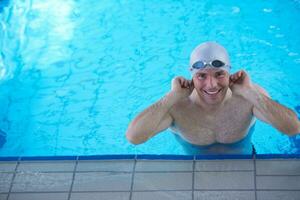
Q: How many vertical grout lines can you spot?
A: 5